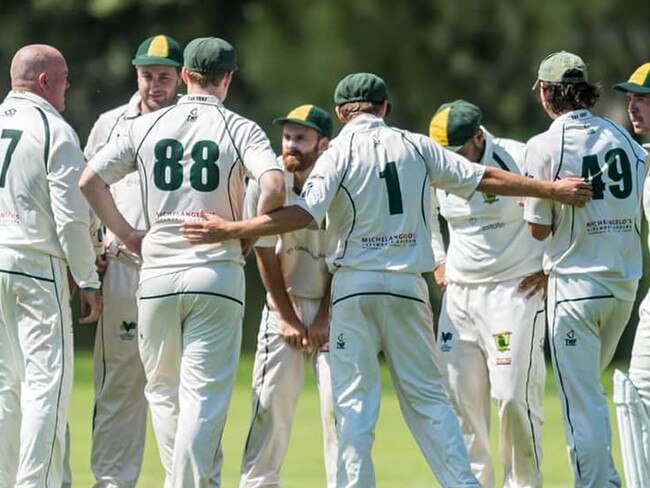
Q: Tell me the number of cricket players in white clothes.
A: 8